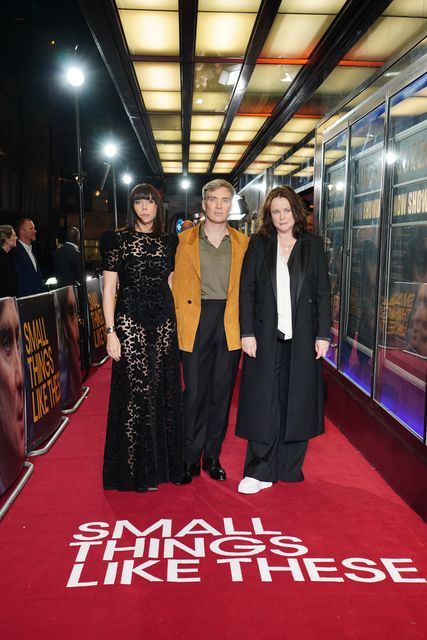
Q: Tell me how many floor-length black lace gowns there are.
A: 1